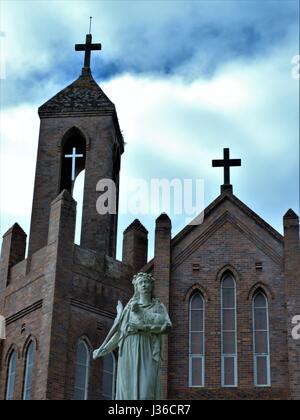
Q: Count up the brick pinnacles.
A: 5